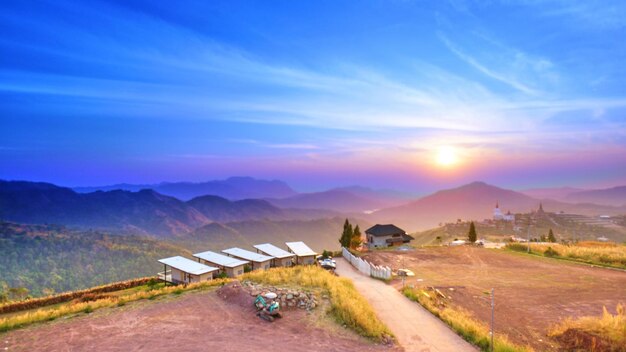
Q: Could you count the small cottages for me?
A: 5